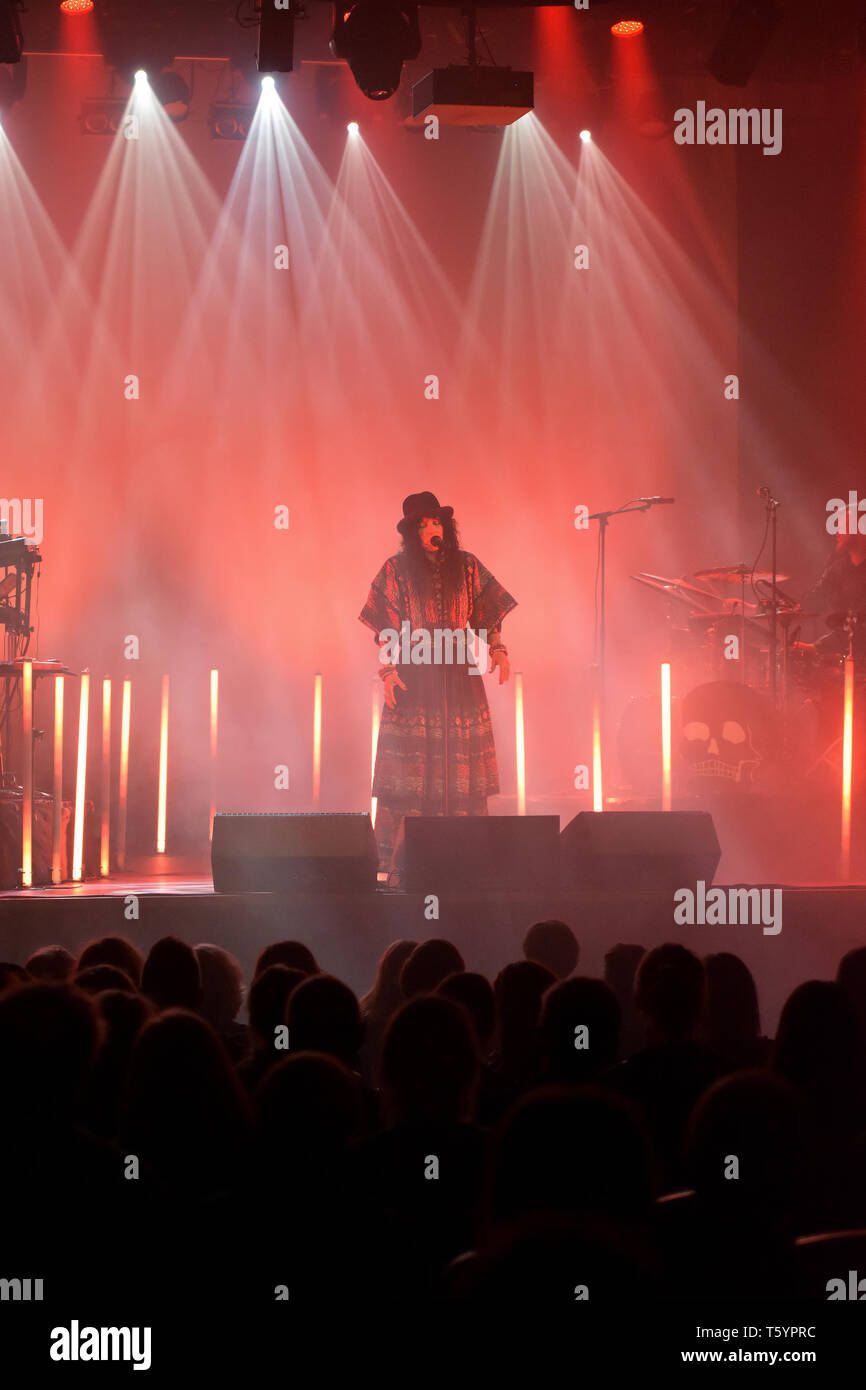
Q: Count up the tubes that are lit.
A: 13